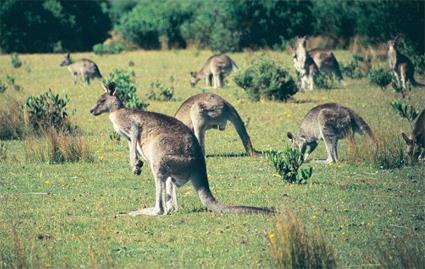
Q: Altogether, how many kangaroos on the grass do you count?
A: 9